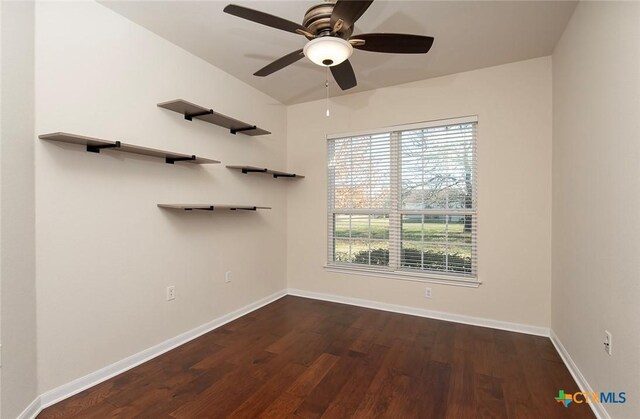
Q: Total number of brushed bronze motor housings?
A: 1